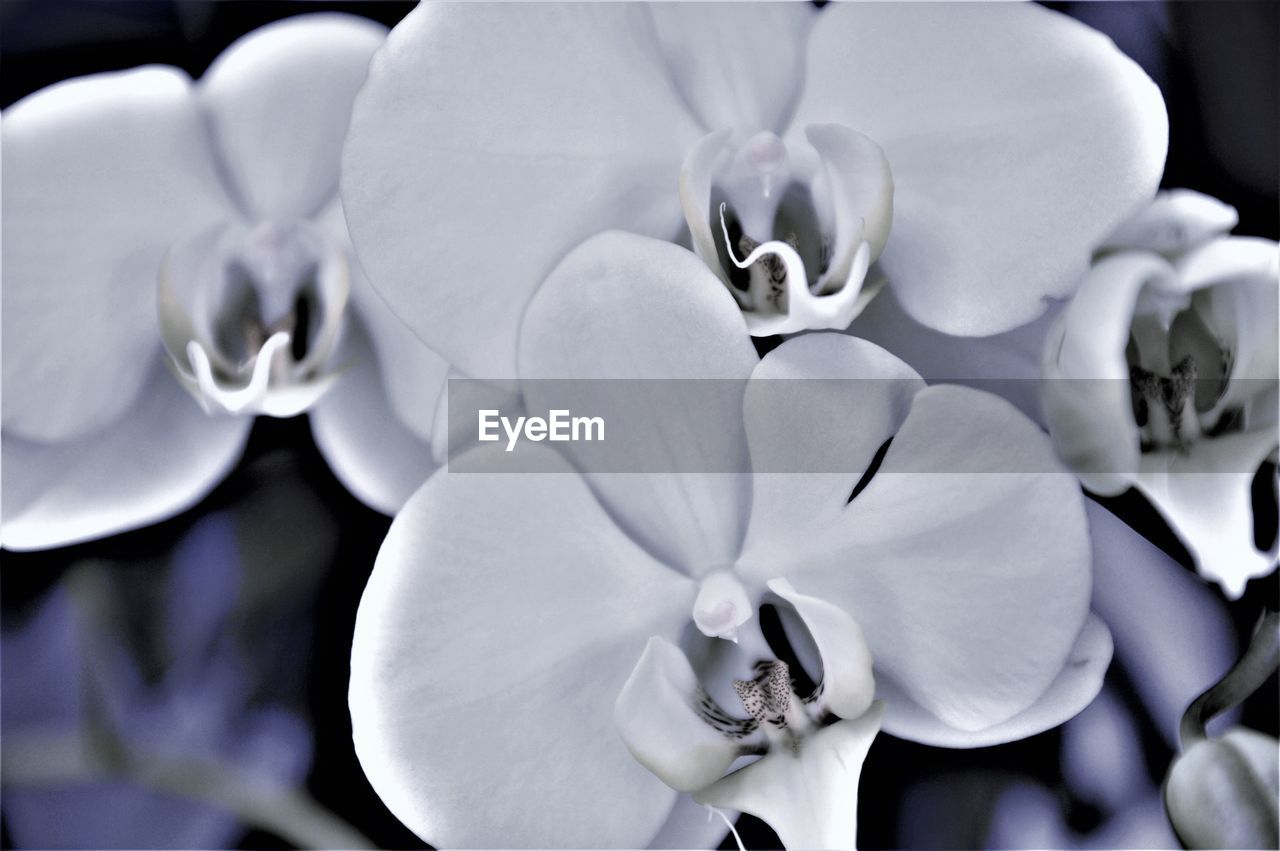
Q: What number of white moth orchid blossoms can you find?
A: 4